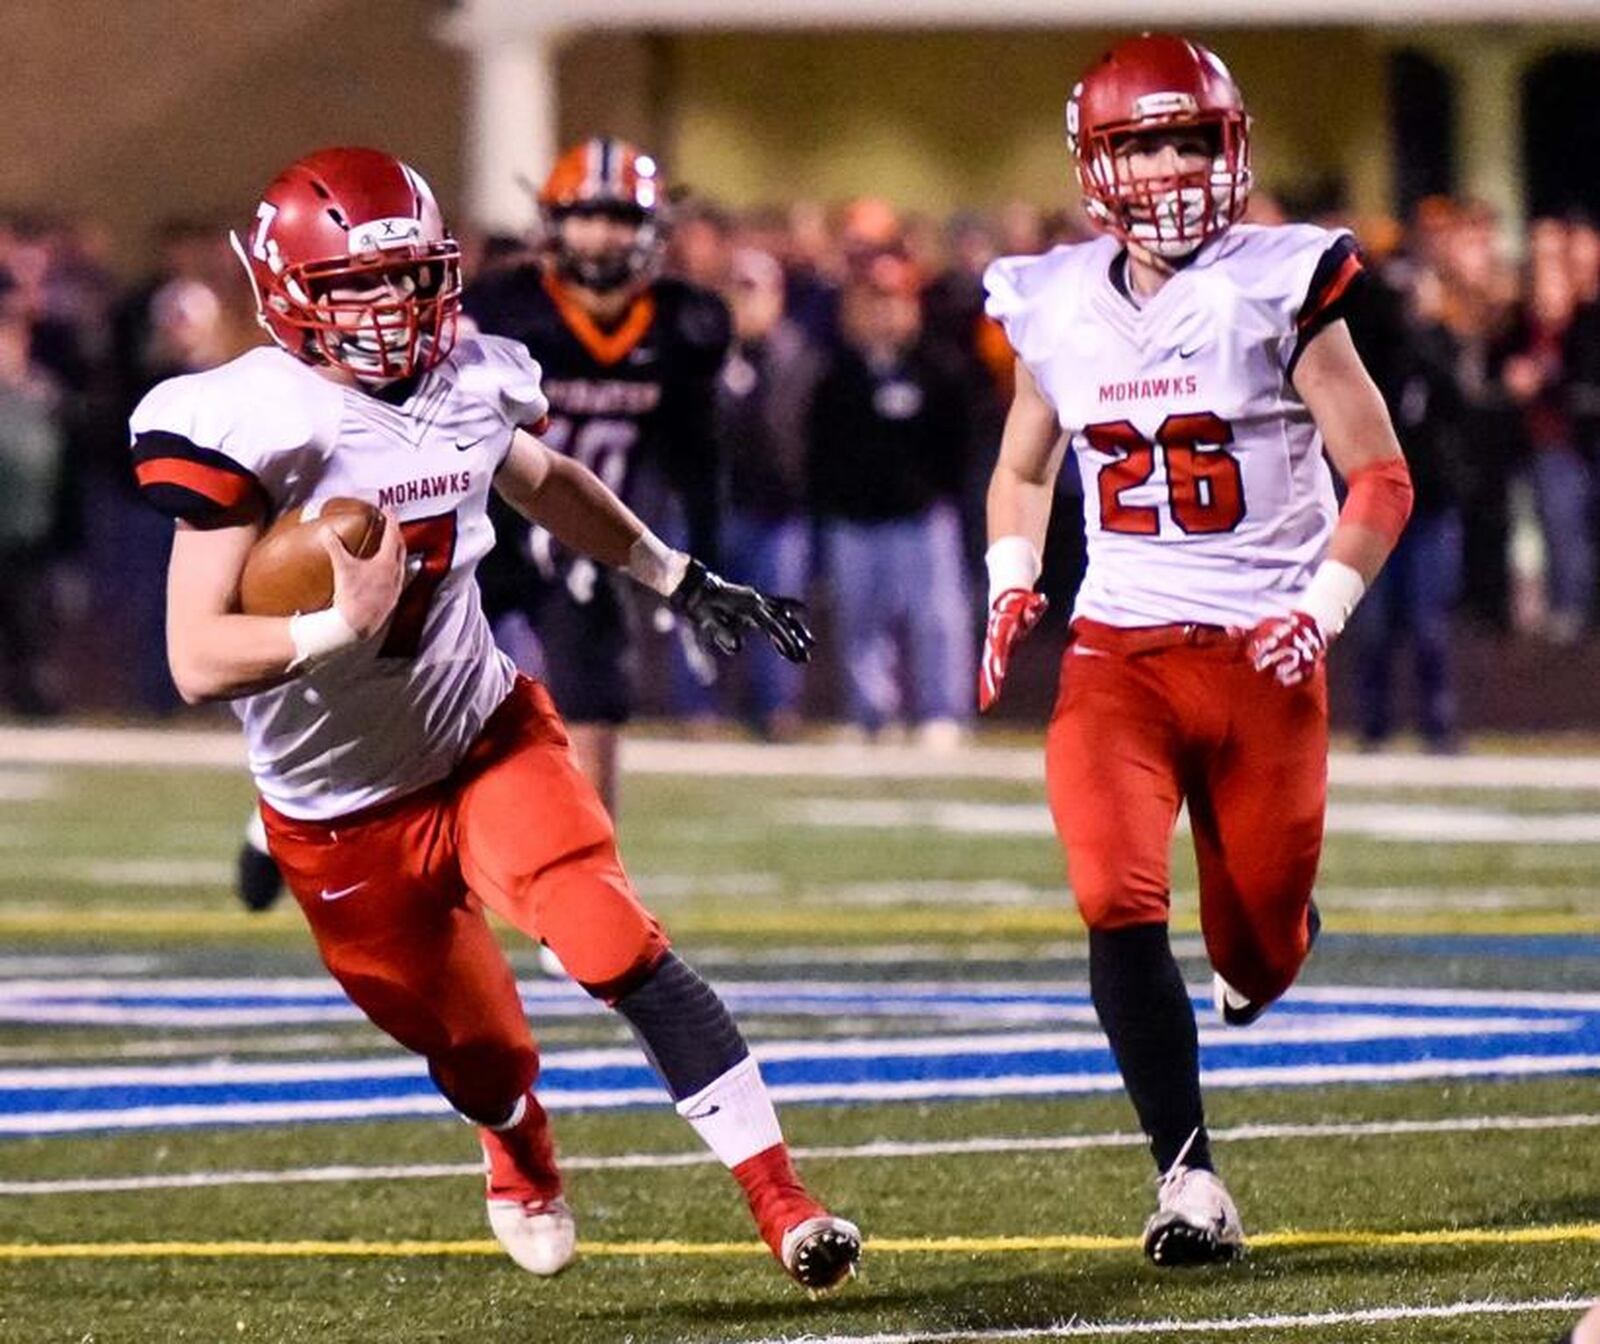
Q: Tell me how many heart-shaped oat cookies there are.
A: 0